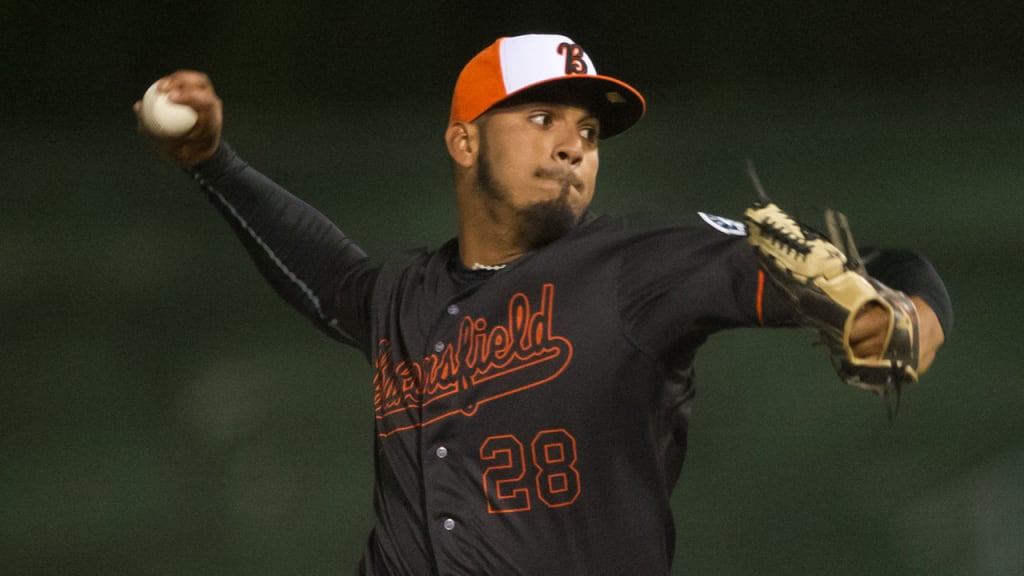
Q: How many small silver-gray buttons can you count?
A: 4